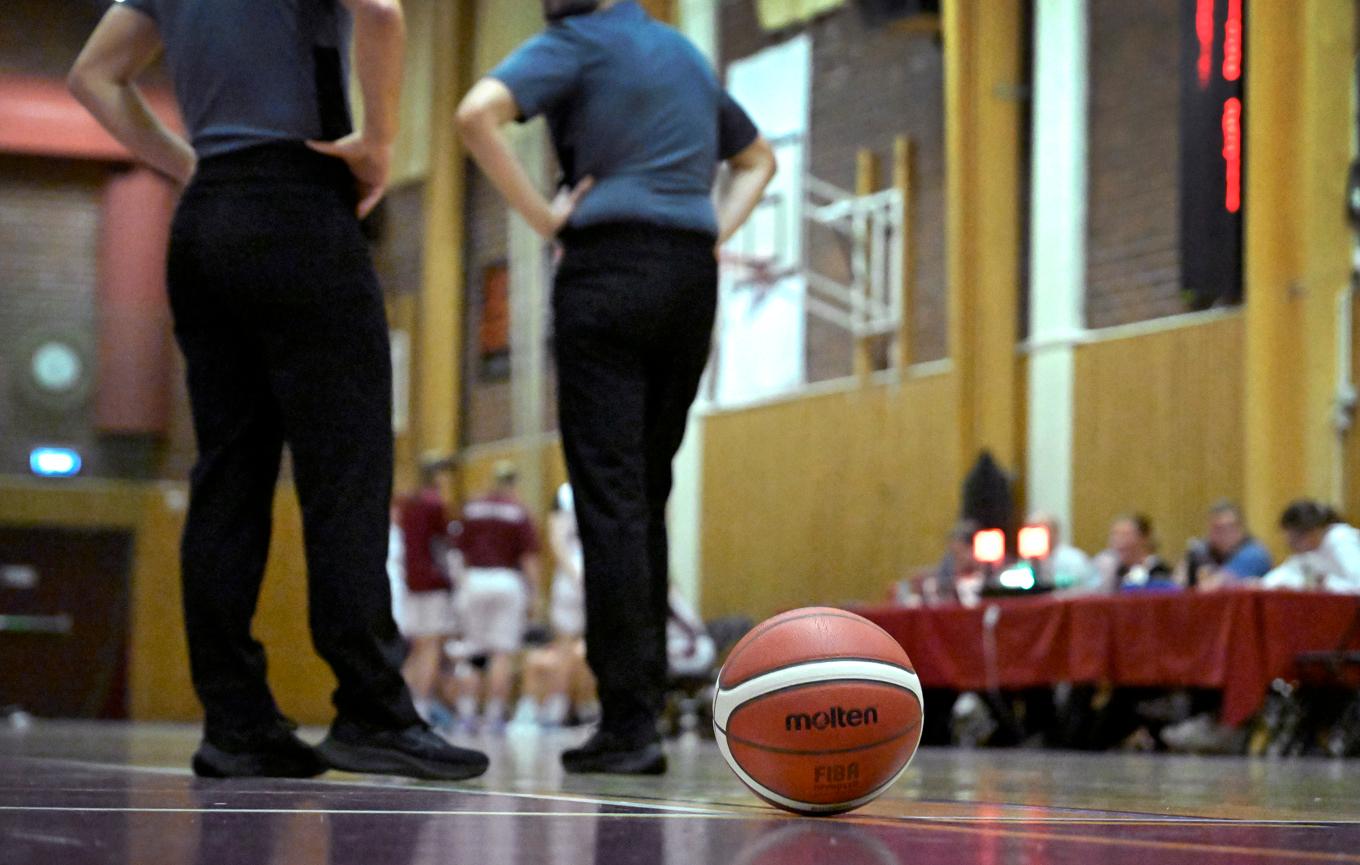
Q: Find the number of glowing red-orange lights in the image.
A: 2